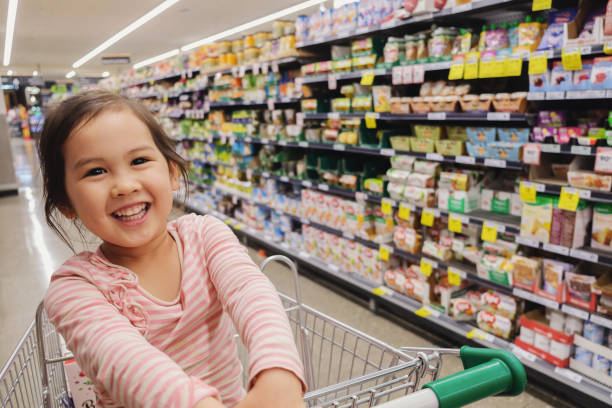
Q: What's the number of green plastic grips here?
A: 1